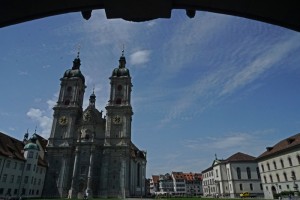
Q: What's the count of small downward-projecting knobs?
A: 2